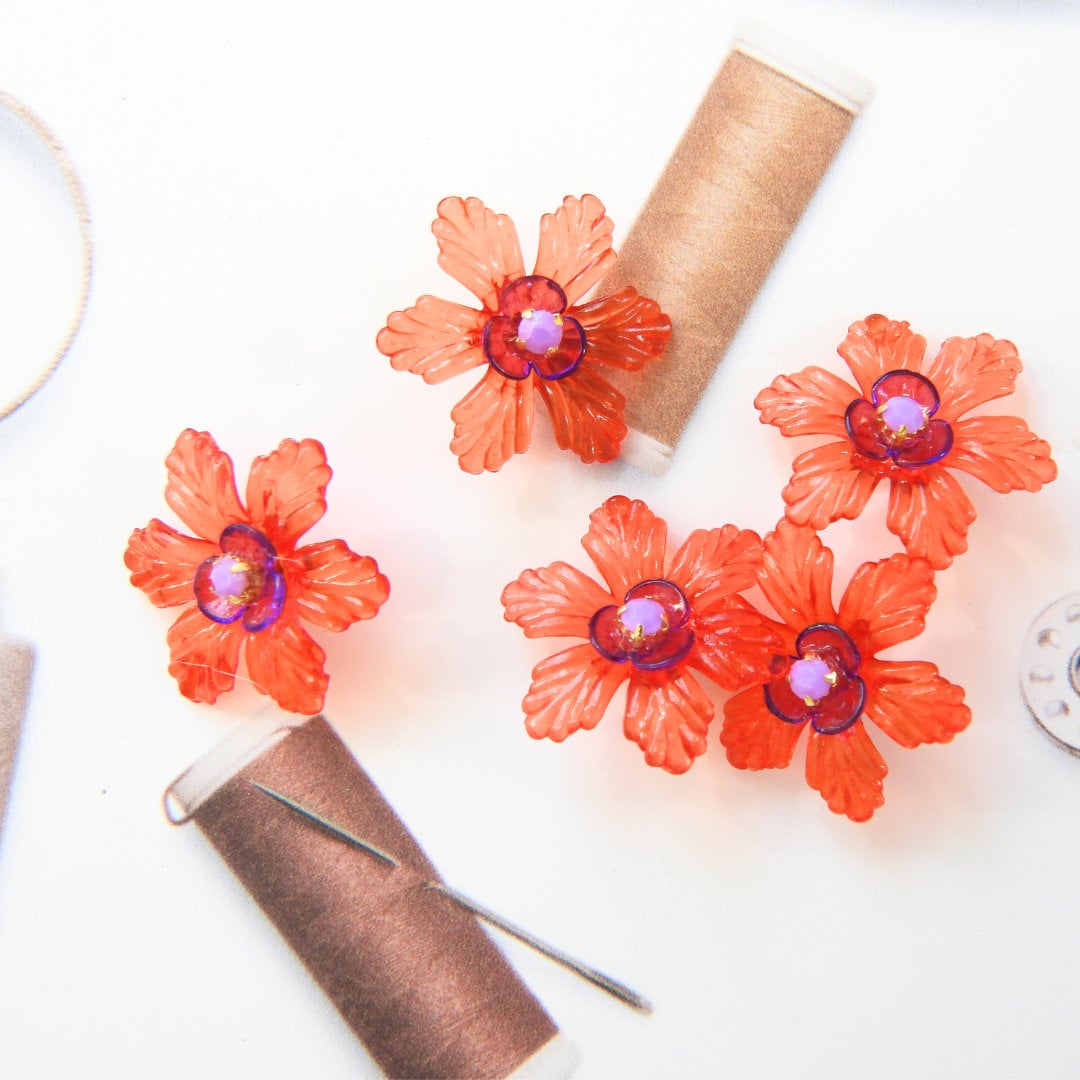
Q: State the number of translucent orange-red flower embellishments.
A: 5